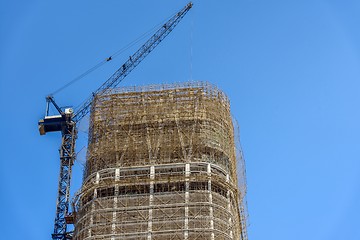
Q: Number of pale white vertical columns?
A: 6